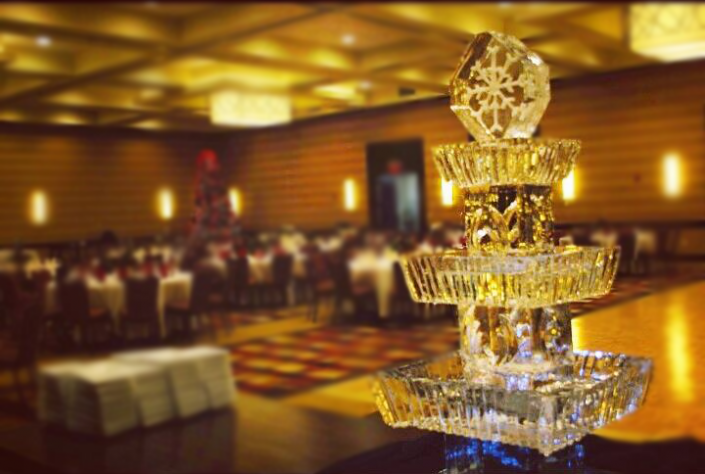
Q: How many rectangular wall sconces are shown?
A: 7